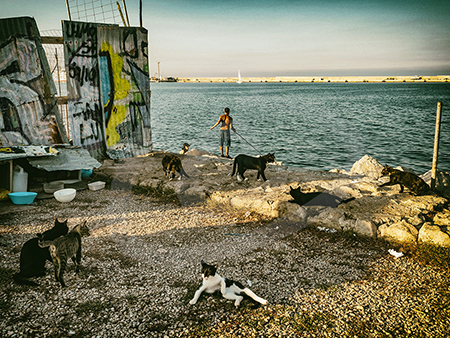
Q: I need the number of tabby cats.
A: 1